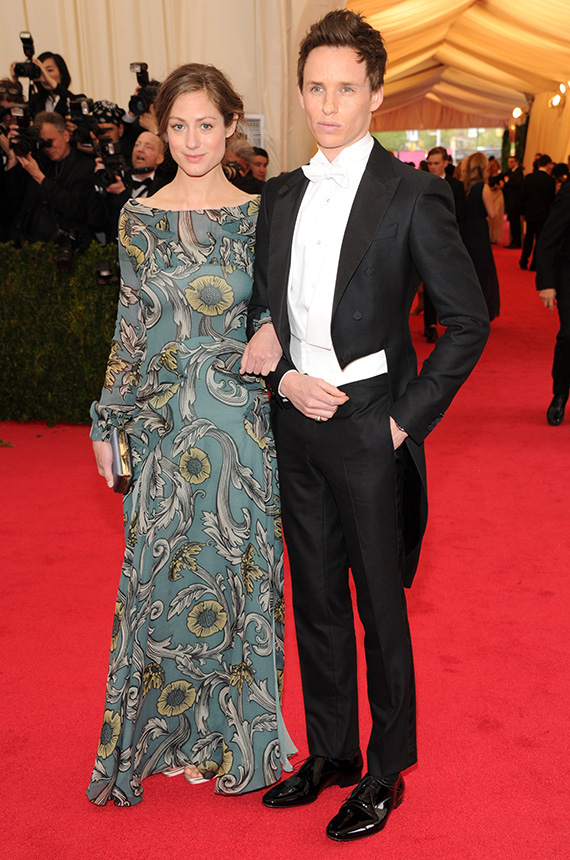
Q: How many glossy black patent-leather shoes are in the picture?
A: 2